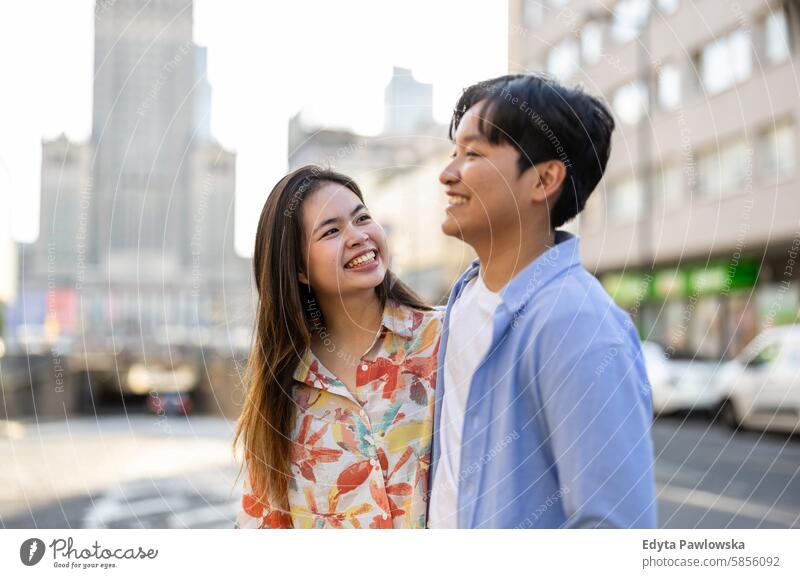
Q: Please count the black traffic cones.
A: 0